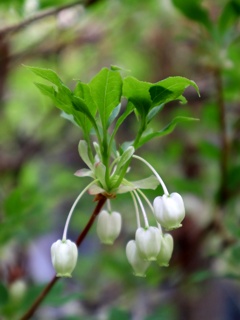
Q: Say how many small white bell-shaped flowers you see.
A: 6